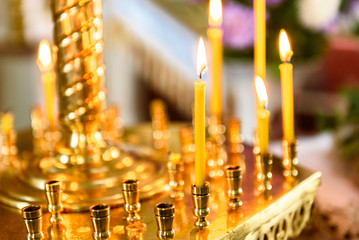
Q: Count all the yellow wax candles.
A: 6